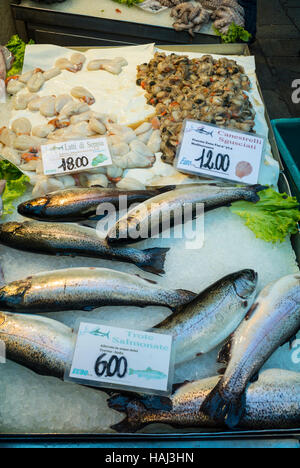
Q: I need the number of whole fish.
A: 8